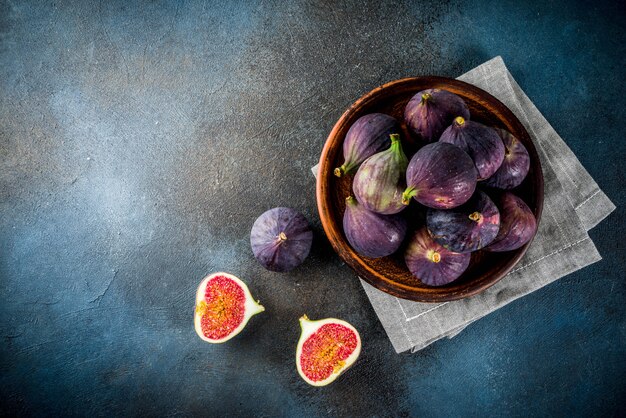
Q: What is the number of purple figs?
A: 11